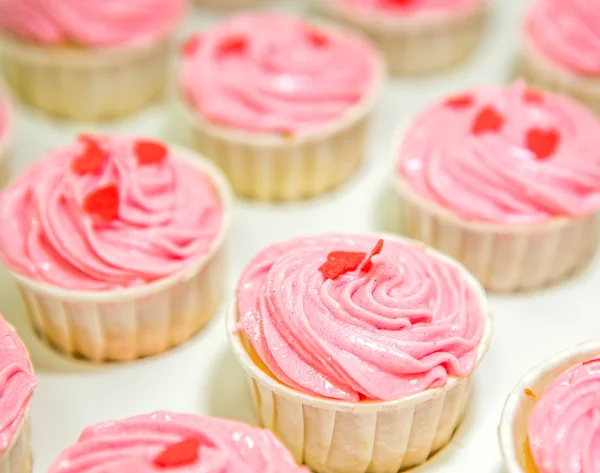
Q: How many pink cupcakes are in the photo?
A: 11